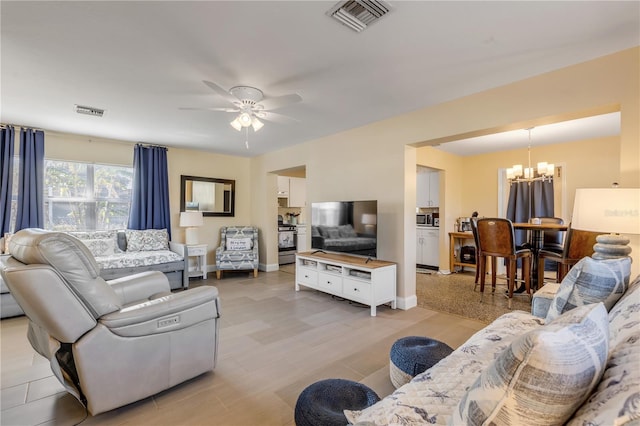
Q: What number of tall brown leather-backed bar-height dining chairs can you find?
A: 4